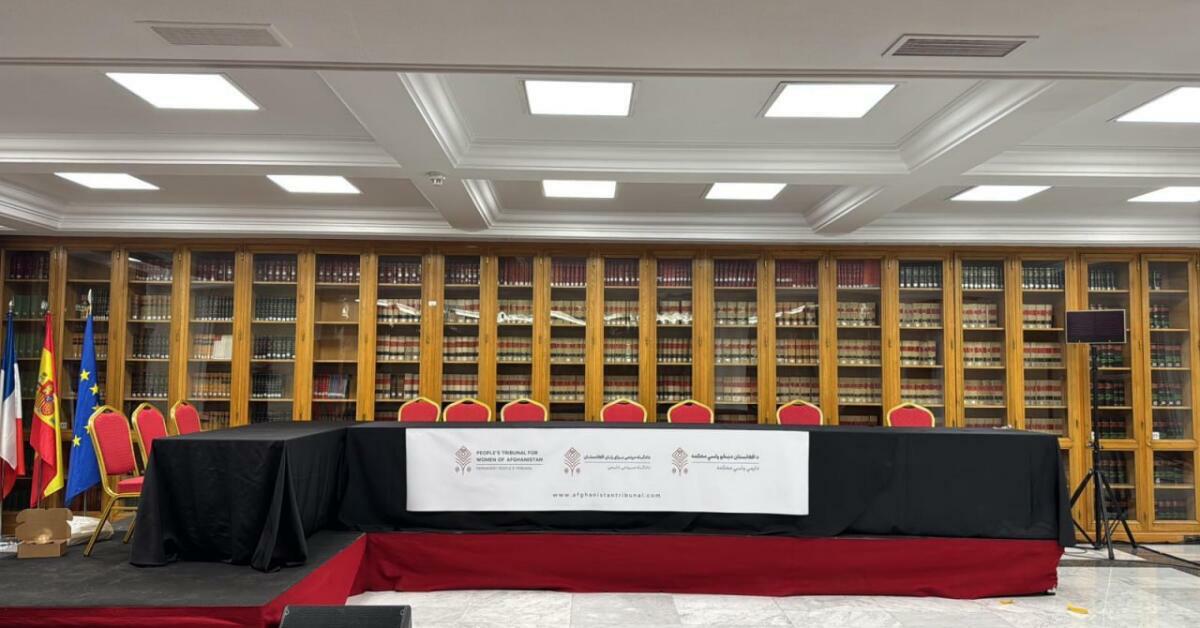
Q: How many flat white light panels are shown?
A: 10